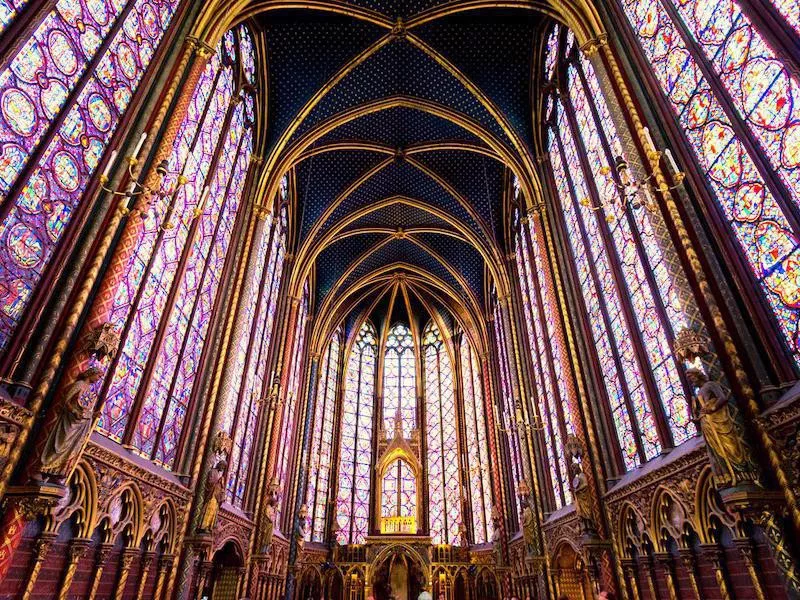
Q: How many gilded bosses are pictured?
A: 4